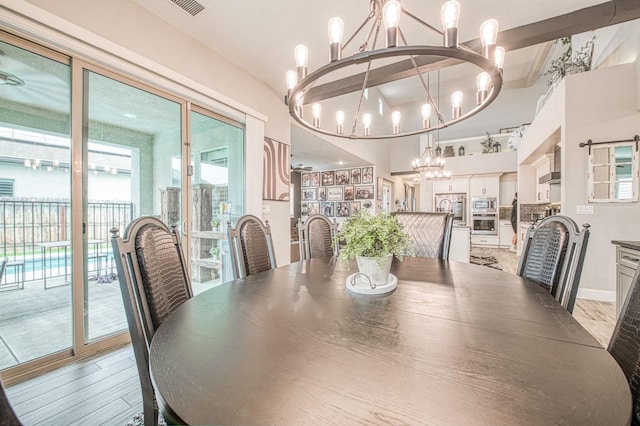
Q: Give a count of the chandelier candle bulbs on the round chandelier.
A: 15